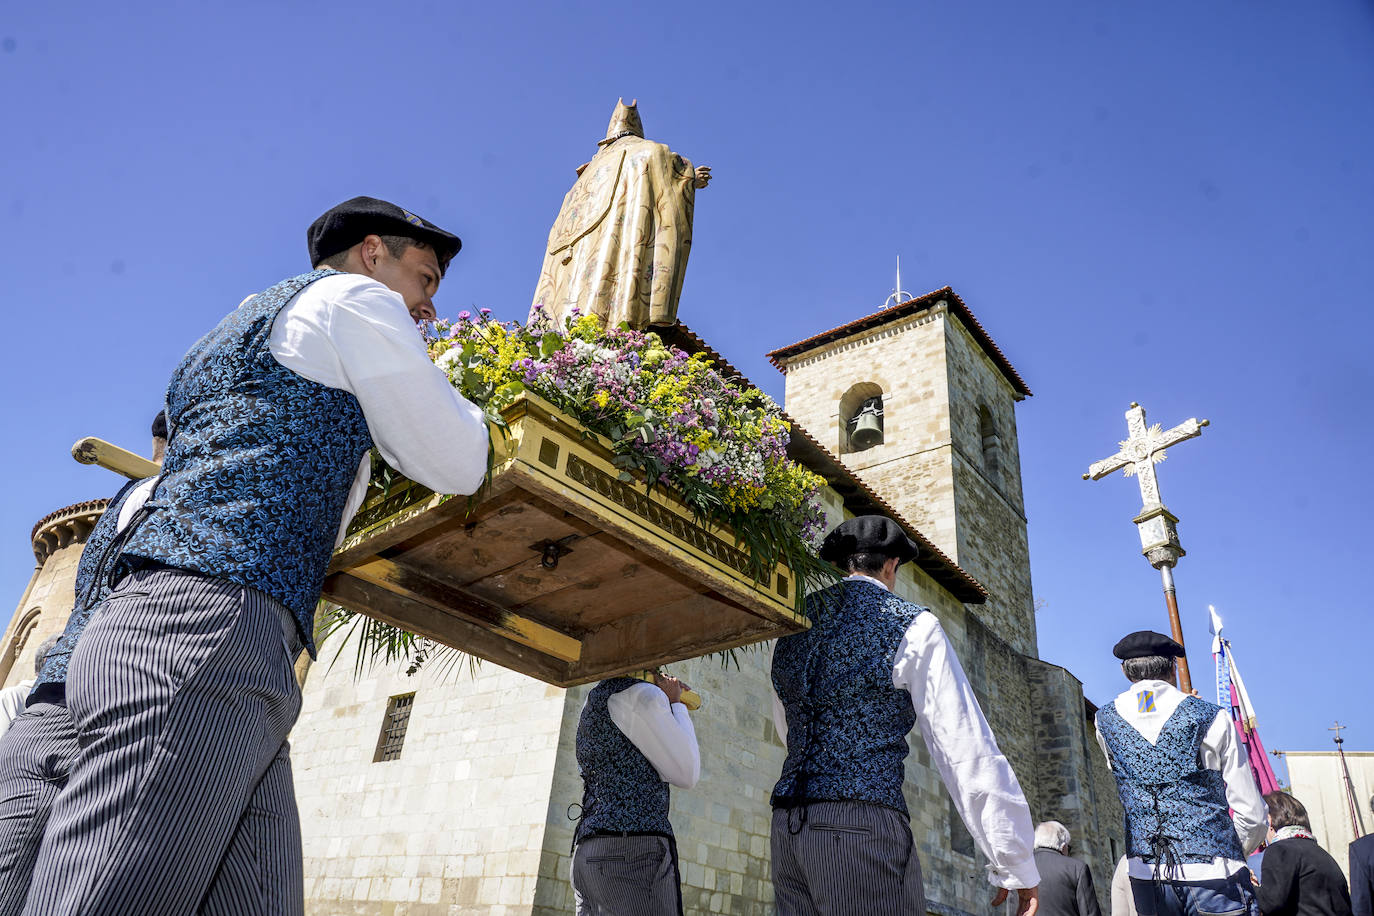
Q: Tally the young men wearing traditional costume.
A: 5